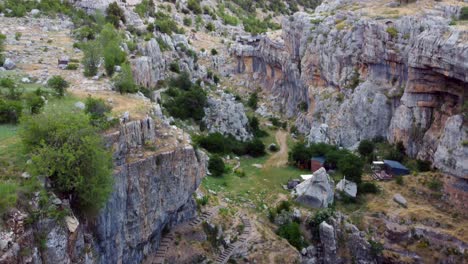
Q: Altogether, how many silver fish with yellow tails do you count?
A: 0